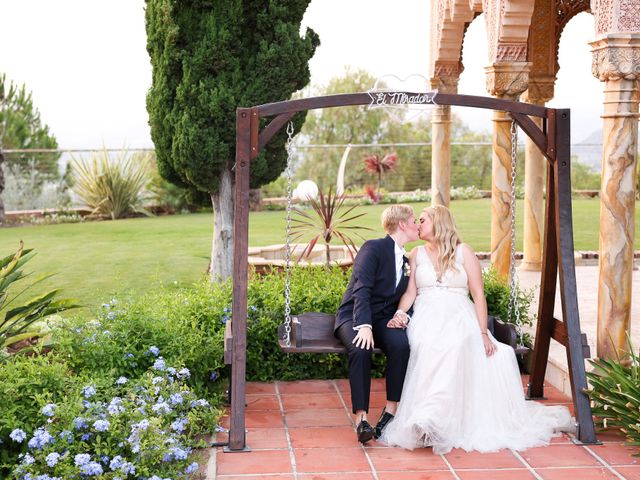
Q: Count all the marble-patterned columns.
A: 4